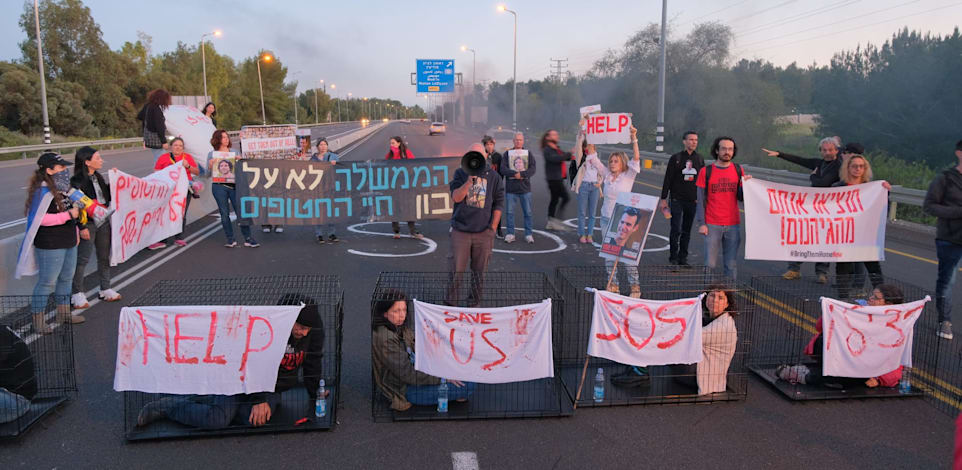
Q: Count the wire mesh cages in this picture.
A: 5